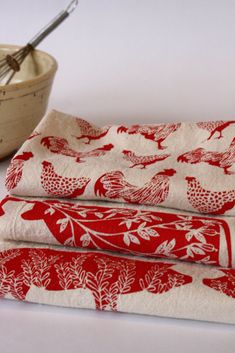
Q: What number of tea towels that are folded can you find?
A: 3